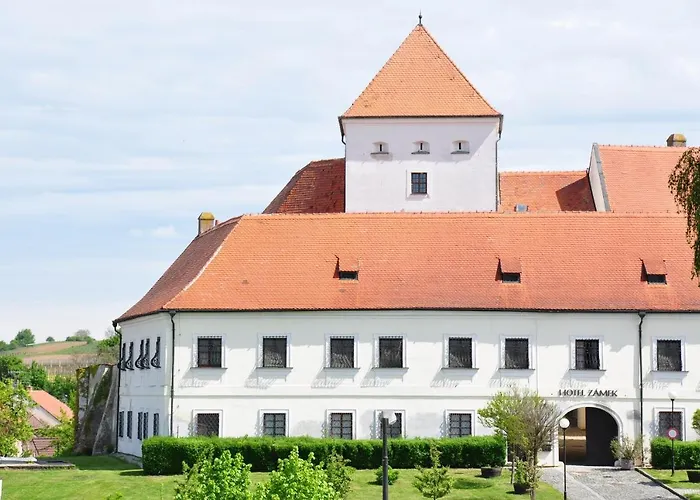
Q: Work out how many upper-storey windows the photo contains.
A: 13